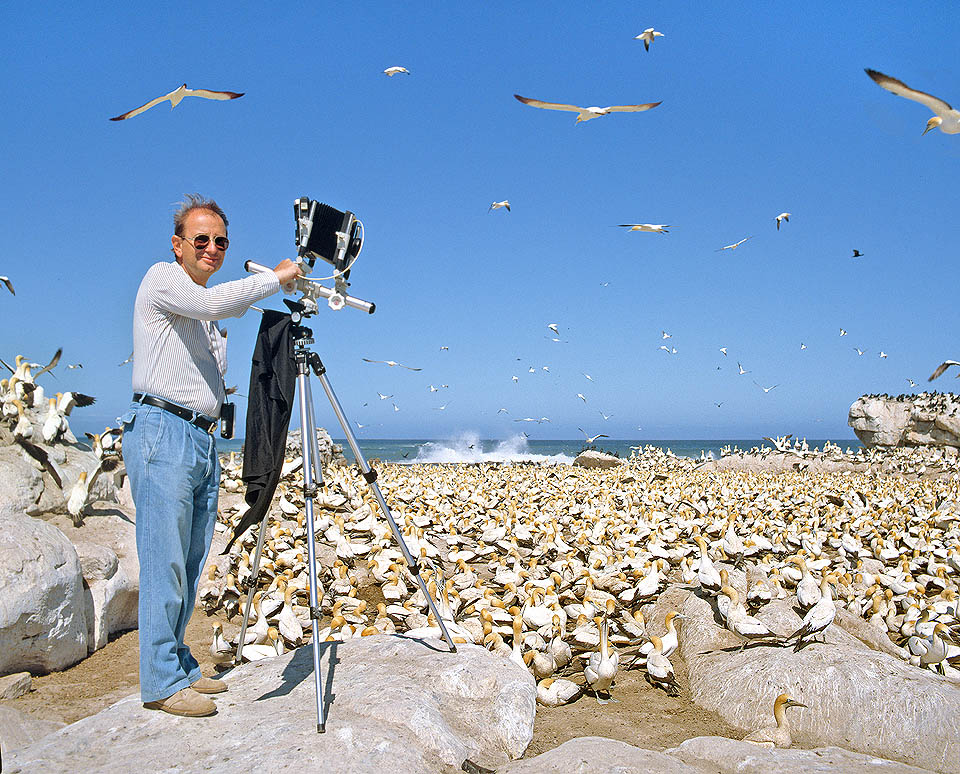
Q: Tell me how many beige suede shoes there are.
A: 2